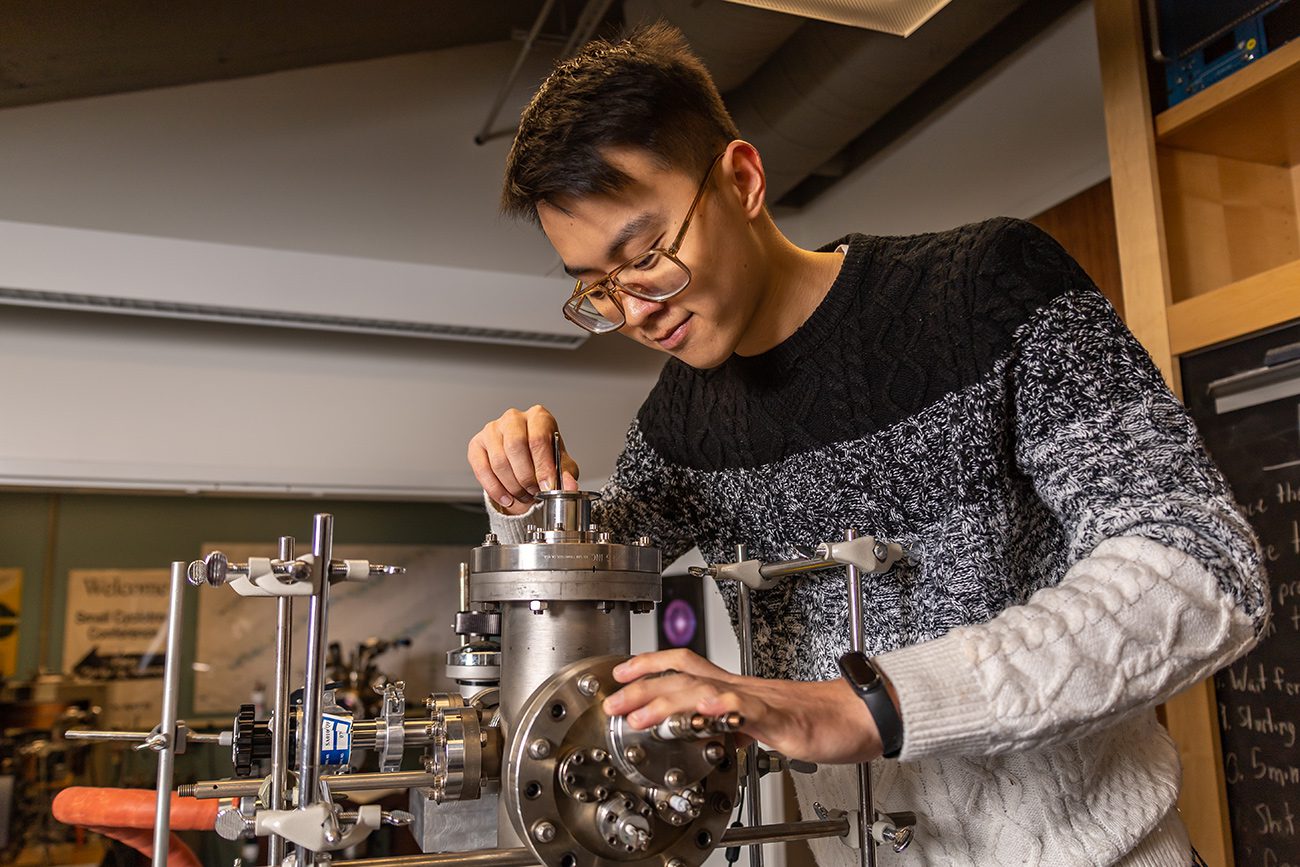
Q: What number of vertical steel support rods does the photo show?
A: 5